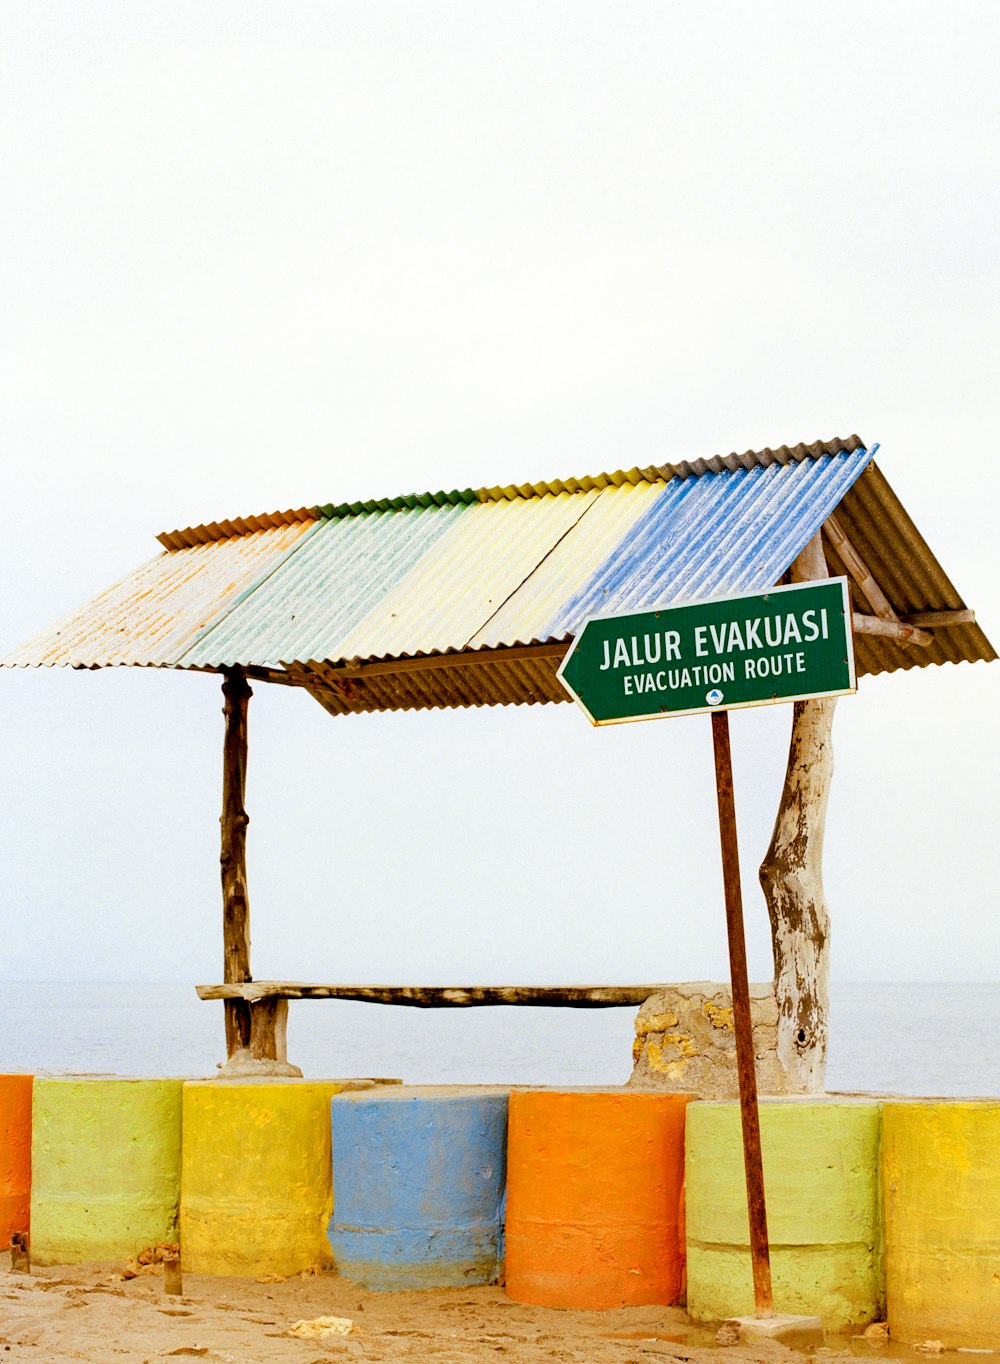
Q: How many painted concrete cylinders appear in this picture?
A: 7